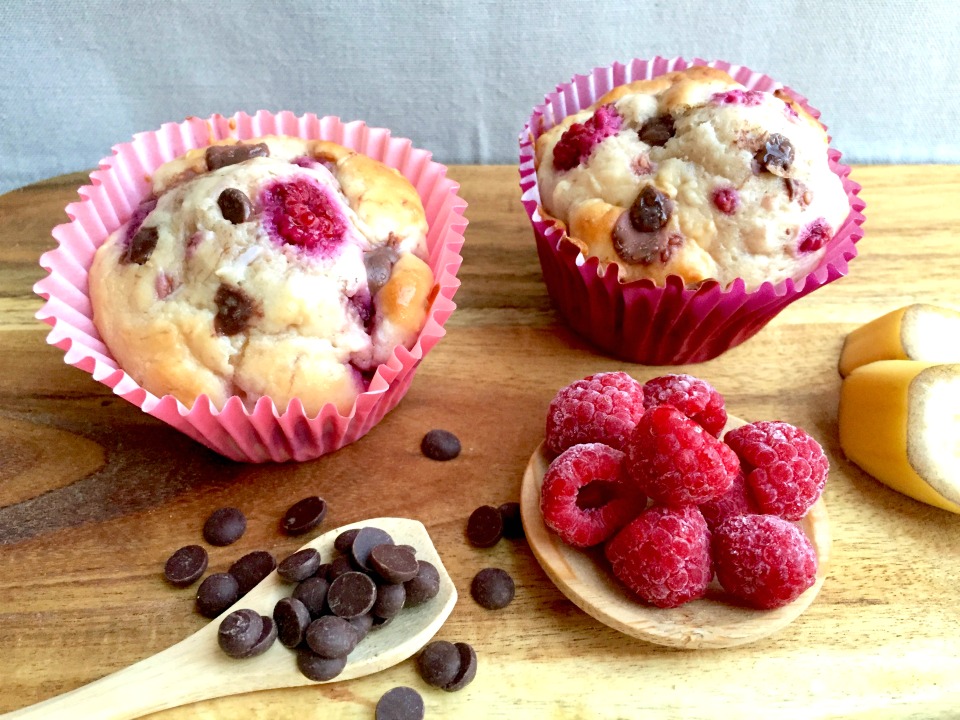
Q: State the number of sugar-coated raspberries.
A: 8